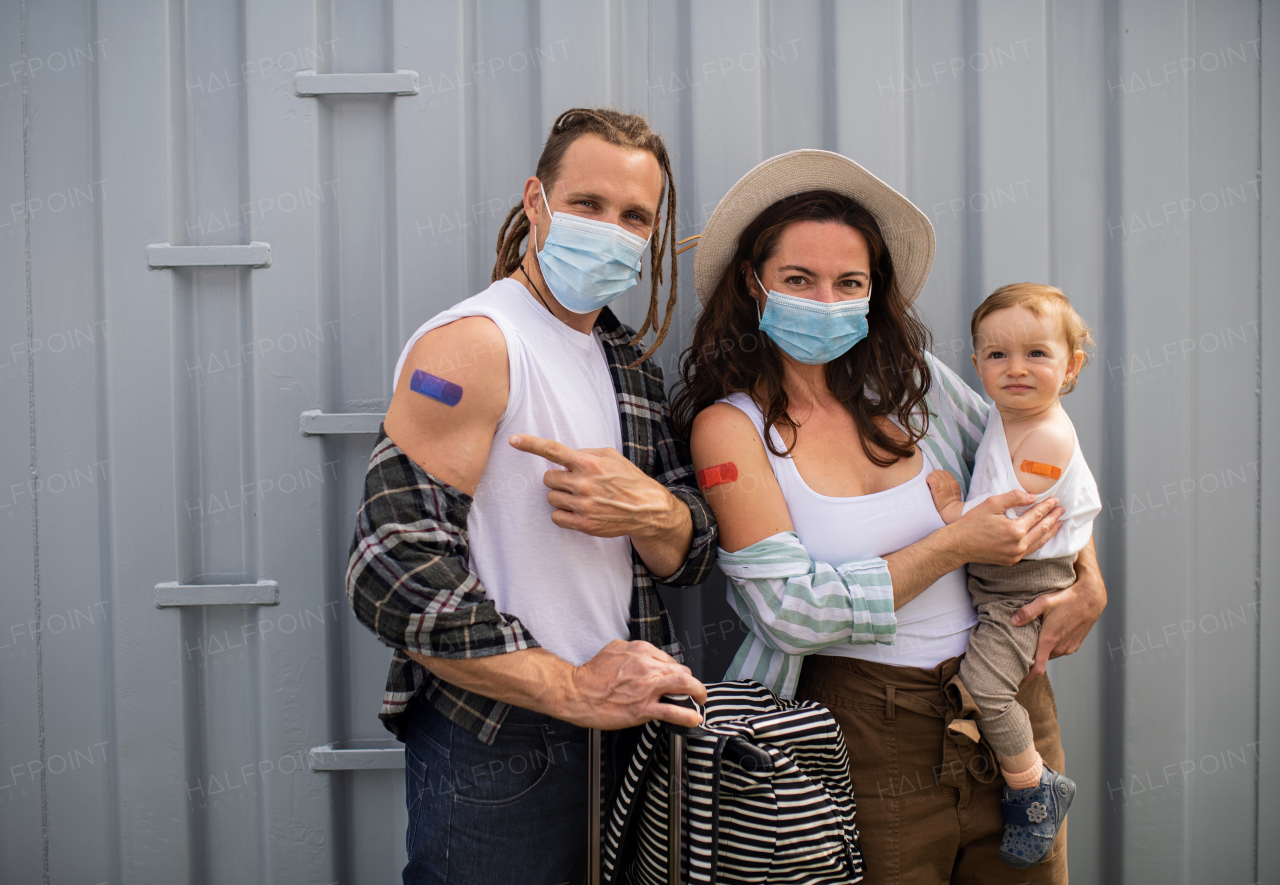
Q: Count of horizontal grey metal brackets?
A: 5